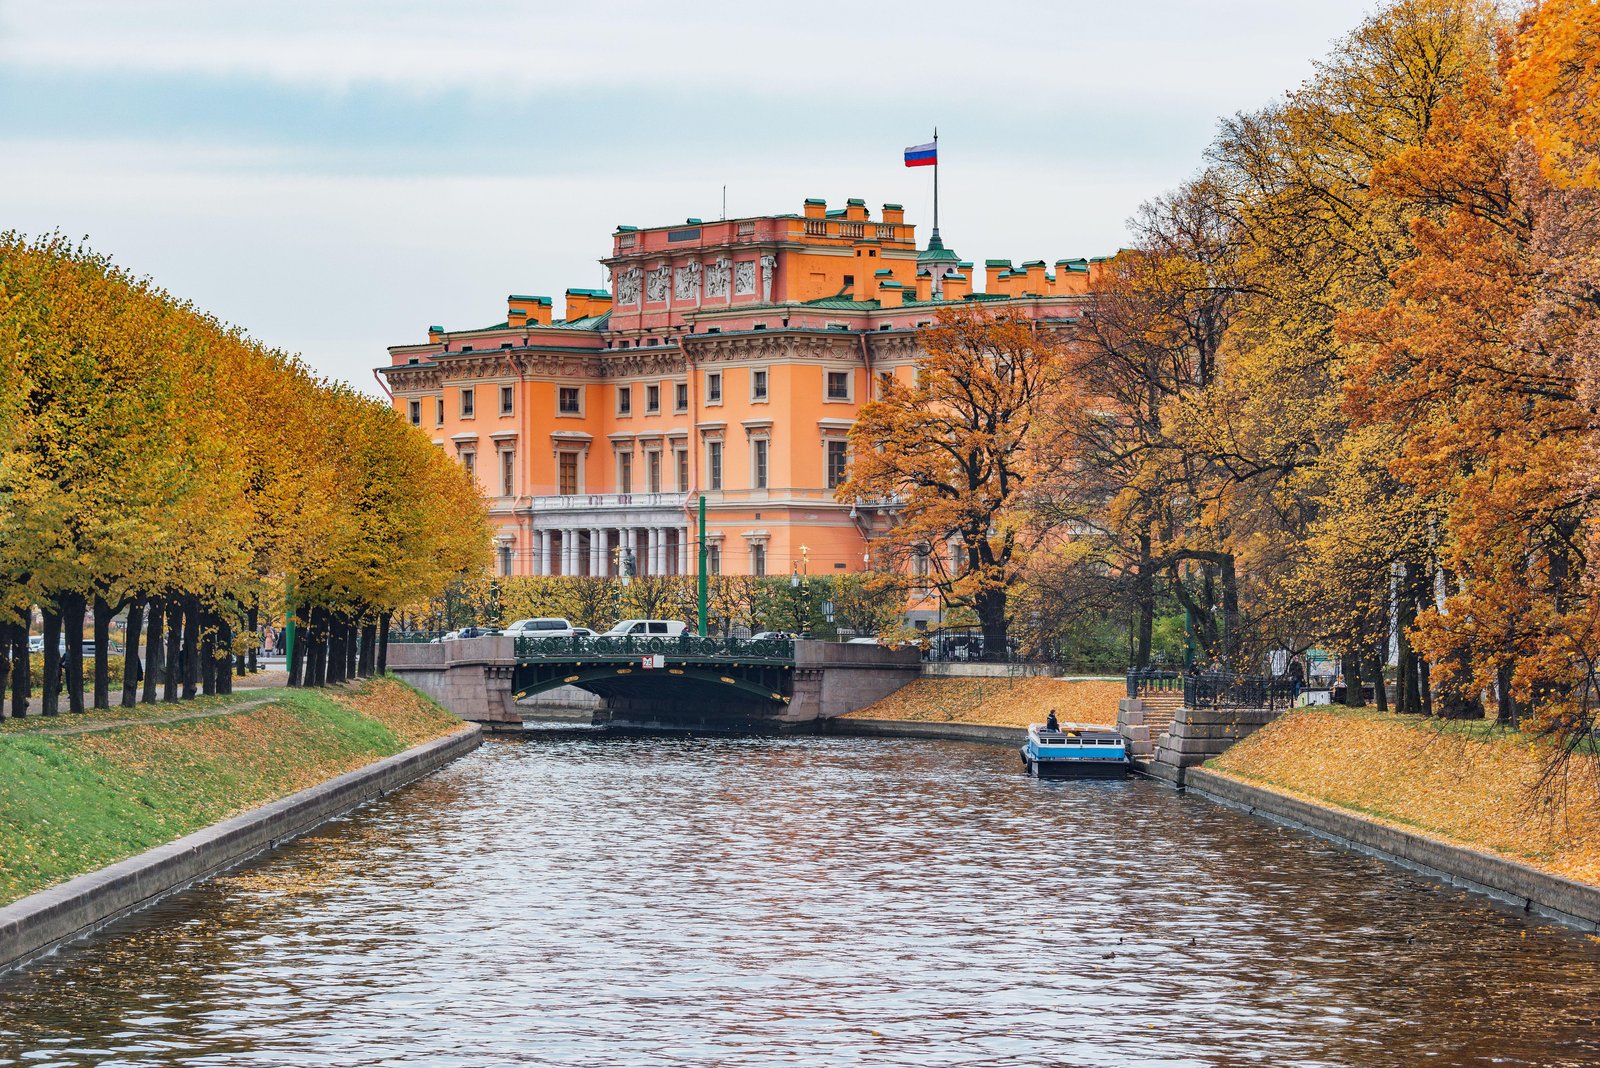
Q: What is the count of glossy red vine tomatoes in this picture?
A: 0